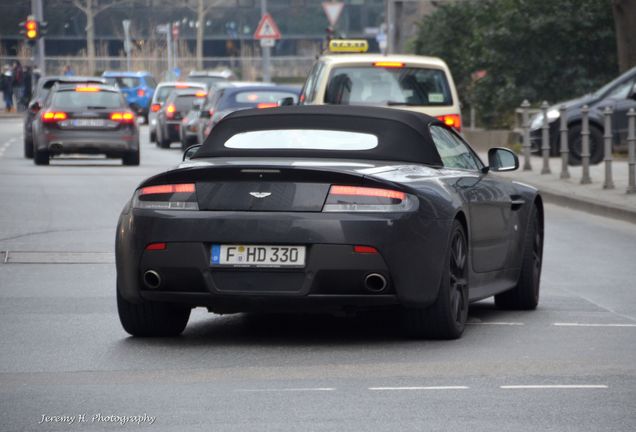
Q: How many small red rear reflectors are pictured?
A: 2